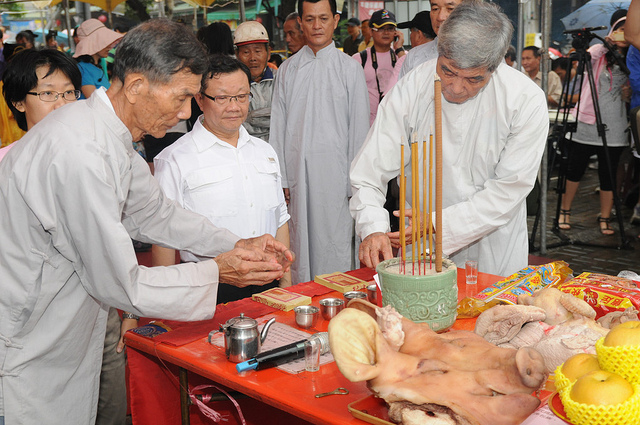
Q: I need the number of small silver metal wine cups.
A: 4